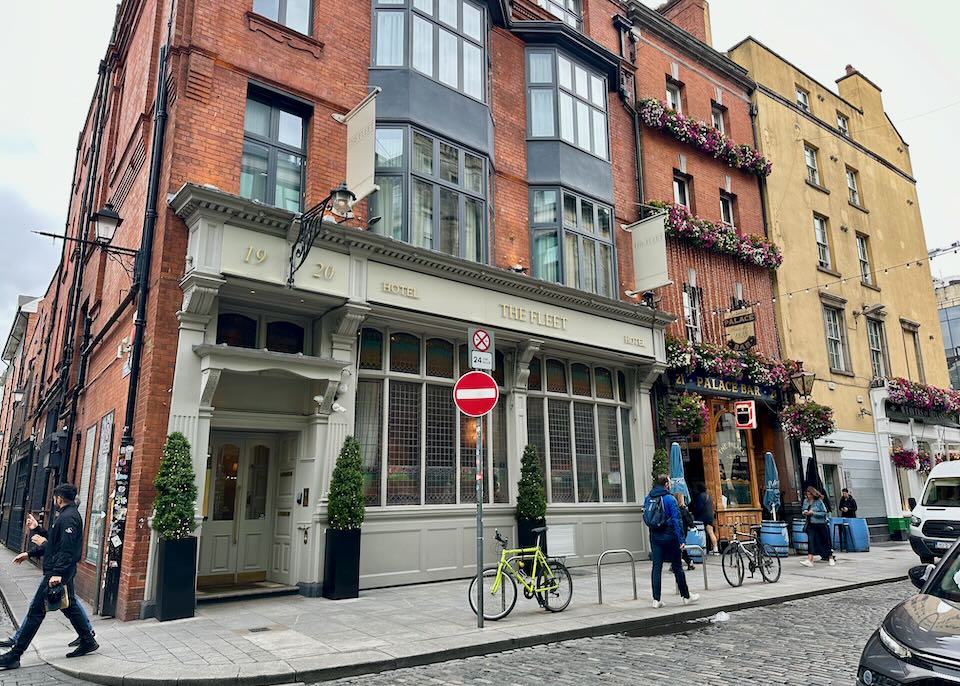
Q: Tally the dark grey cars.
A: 1